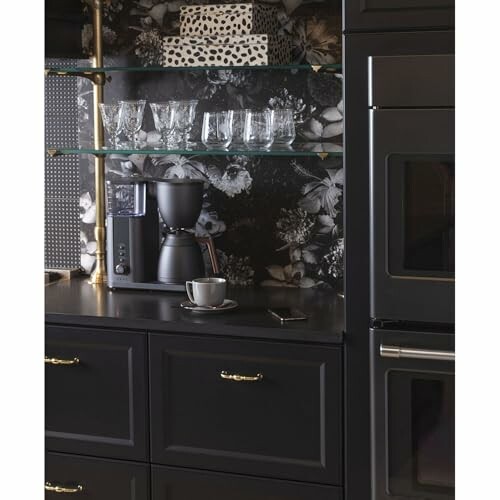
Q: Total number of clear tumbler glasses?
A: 4